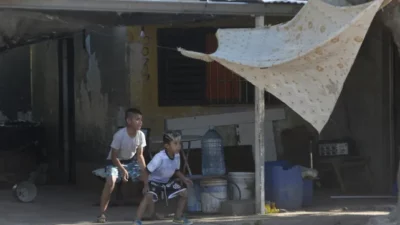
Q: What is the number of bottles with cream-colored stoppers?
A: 1